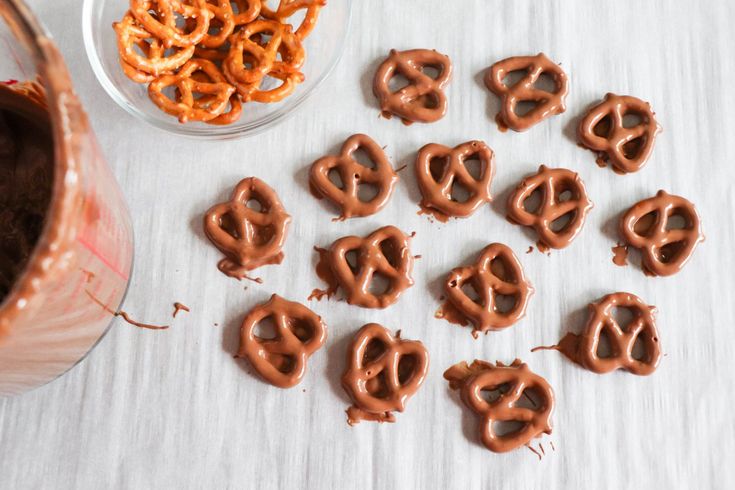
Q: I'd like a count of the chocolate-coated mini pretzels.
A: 14